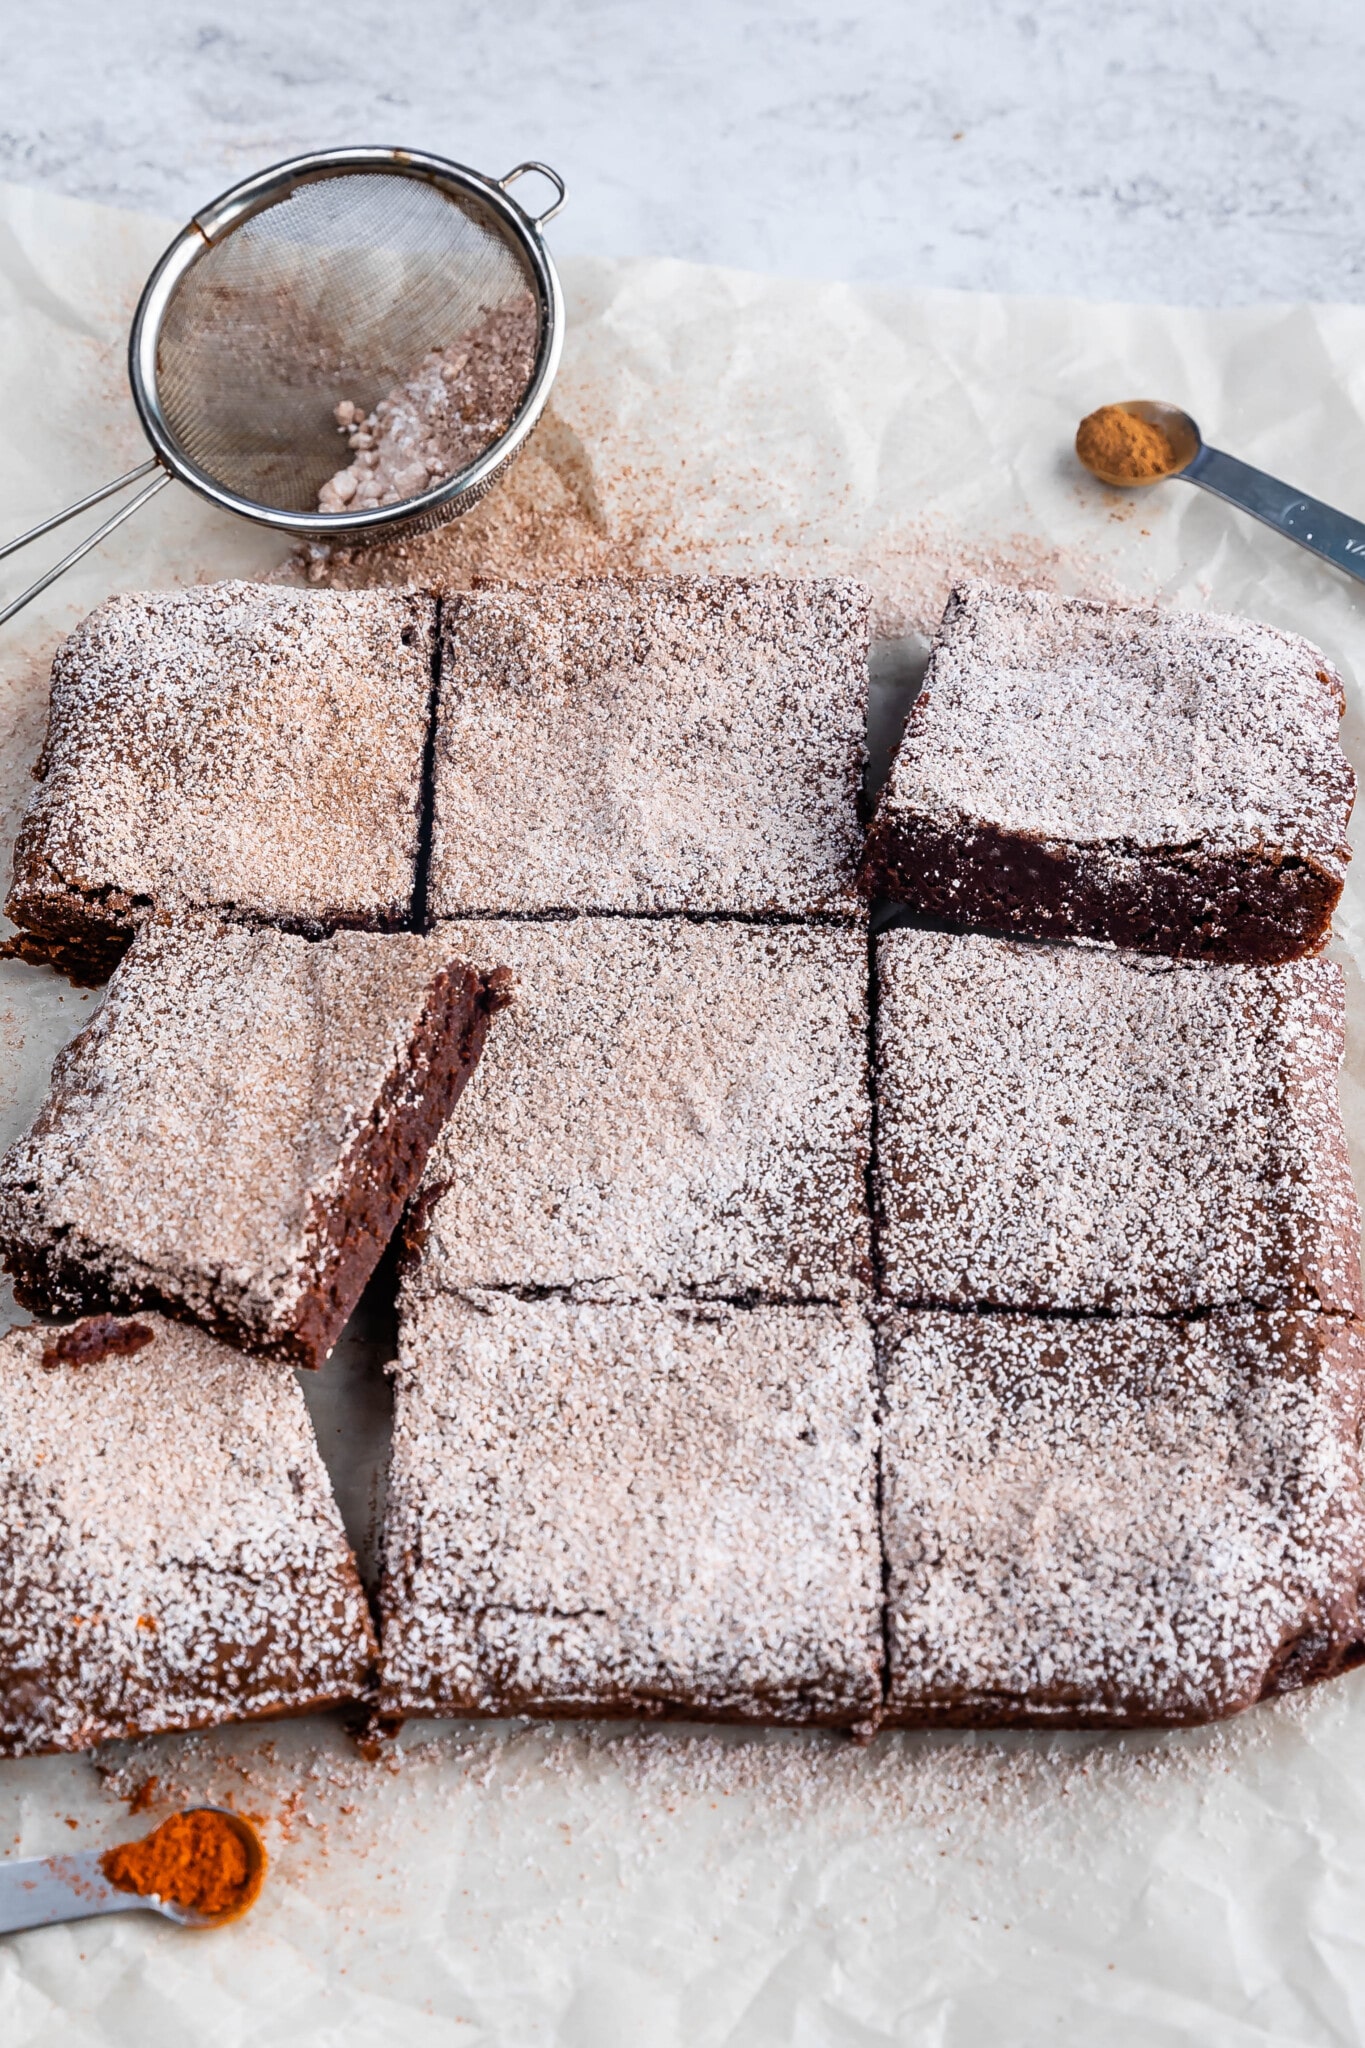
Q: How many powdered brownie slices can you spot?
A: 9